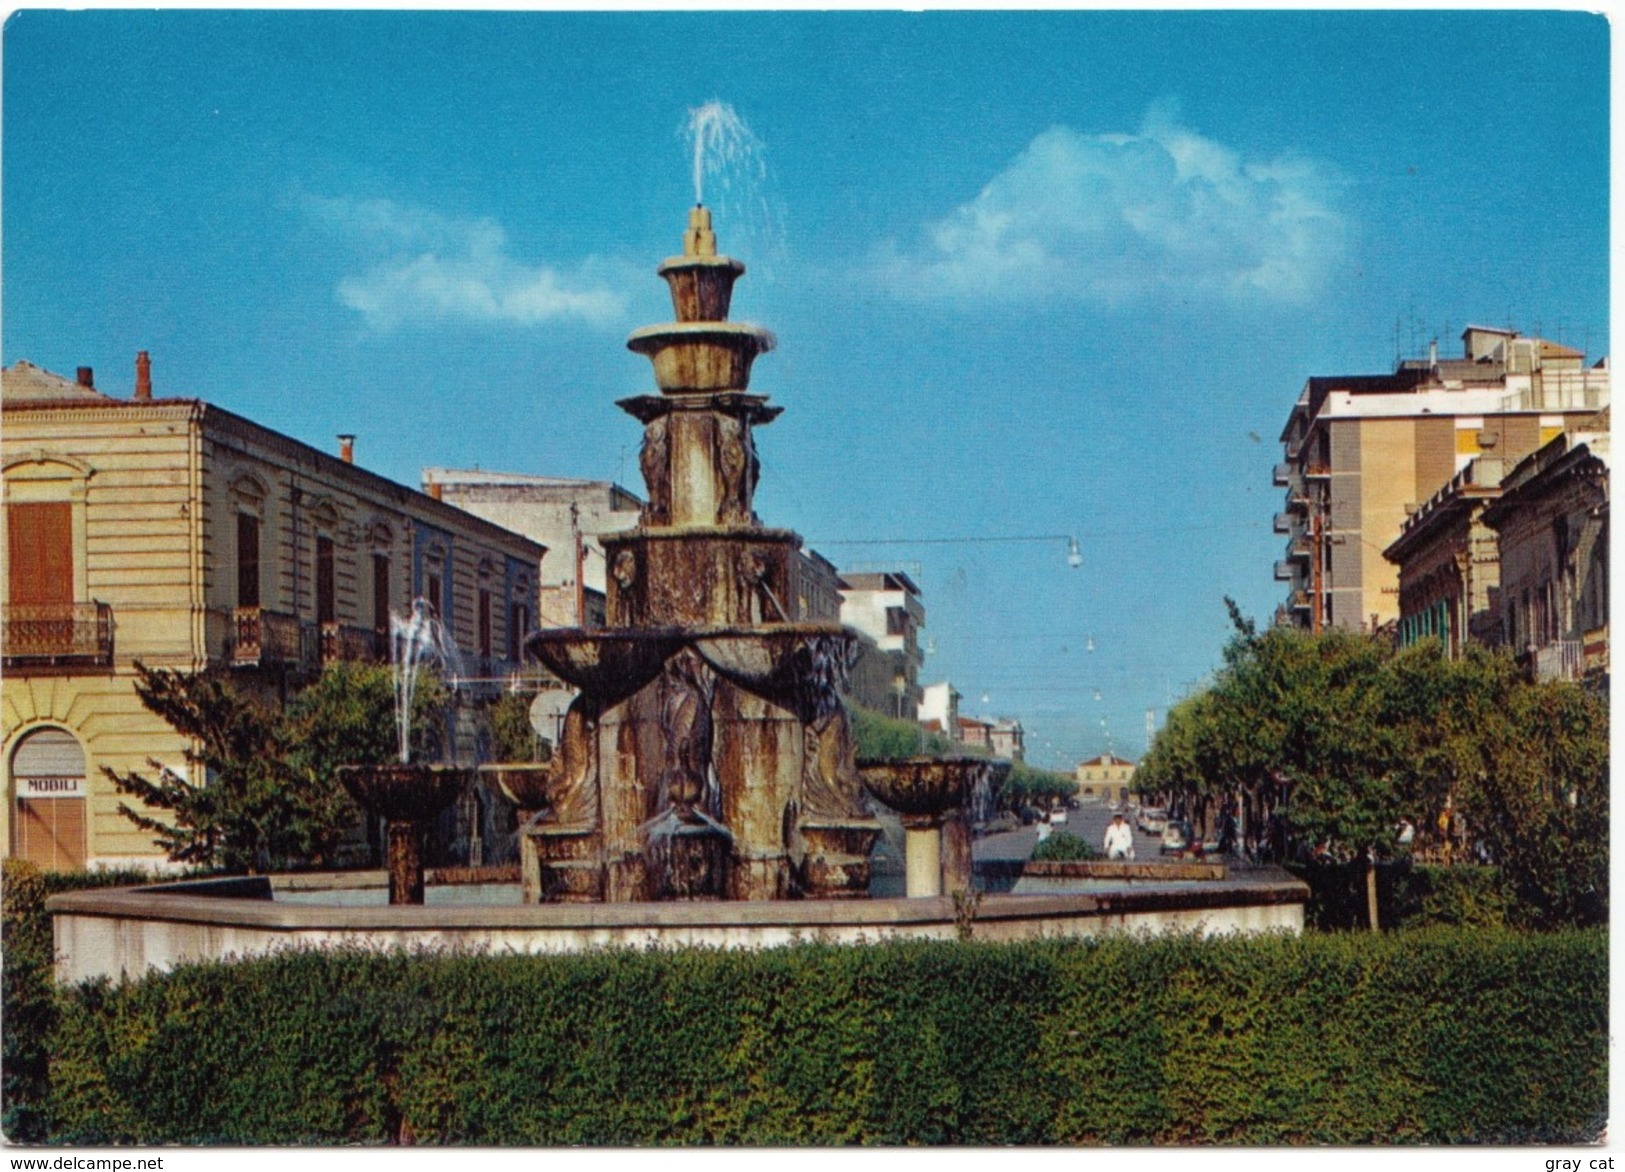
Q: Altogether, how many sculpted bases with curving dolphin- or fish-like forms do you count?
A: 3